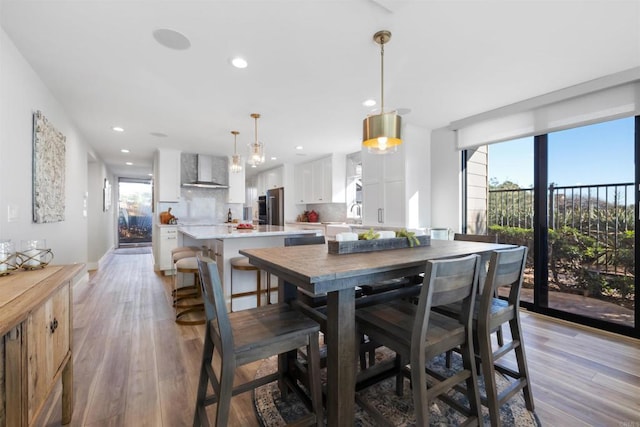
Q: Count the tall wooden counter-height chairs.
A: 5